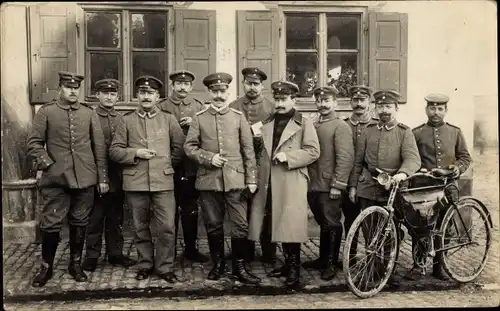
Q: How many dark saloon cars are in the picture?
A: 0